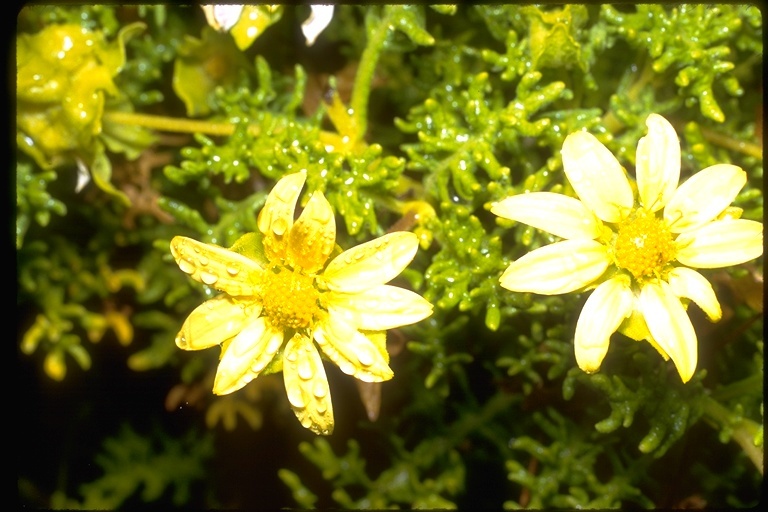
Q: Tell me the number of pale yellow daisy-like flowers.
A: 2